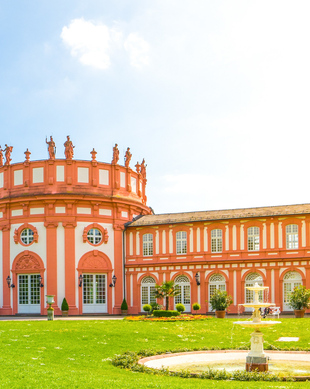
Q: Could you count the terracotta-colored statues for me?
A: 7